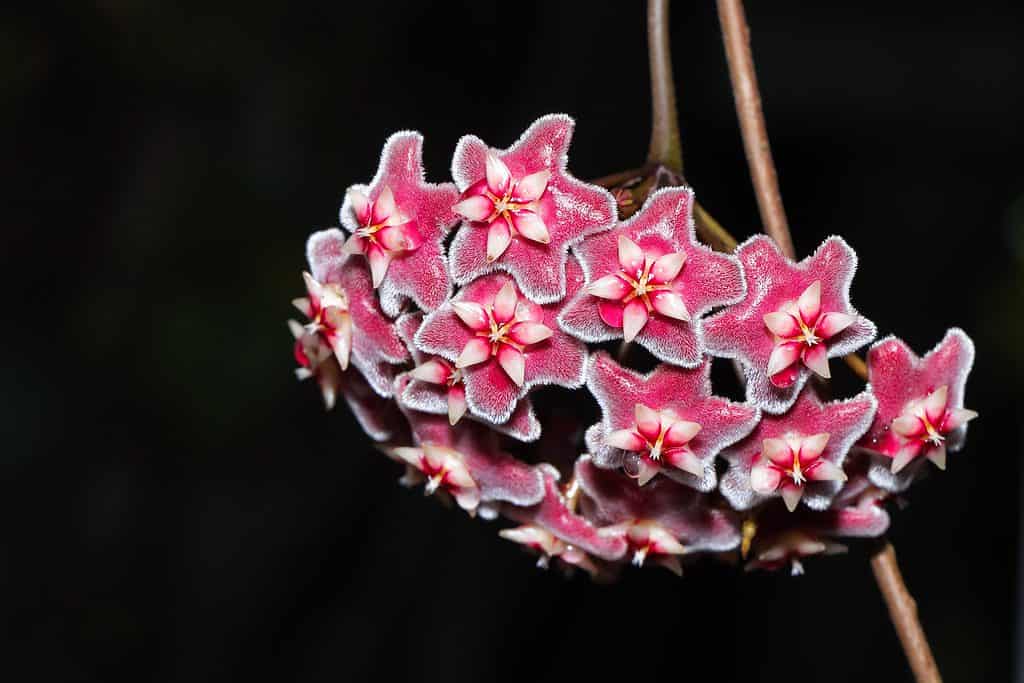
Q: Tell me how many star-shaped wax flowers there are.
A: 15